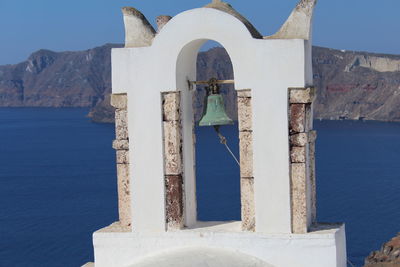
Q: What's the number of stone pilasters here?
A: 4